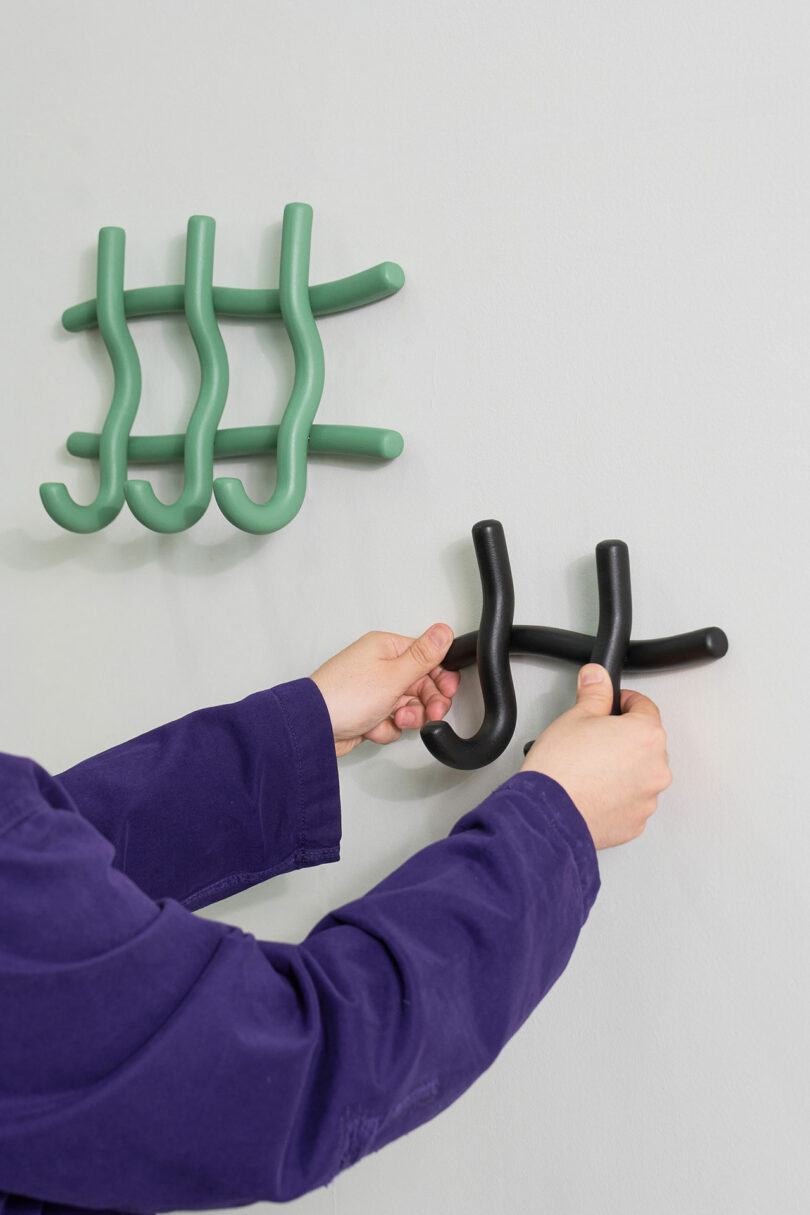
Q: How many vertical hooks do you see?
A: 5